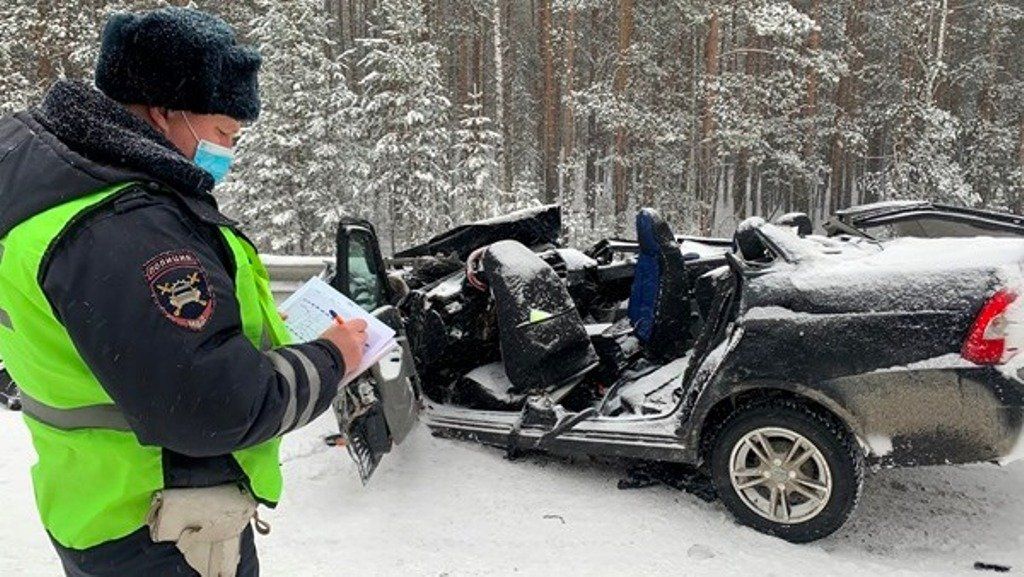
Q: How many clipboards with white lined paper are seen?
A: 1